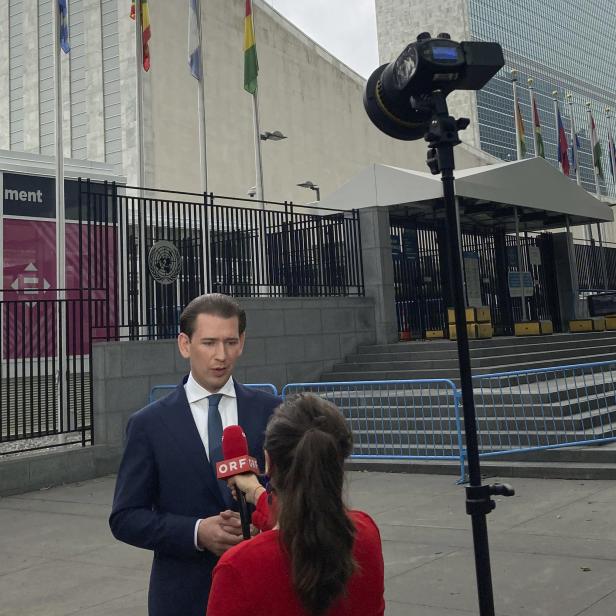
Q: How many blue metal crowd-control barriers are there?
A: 3